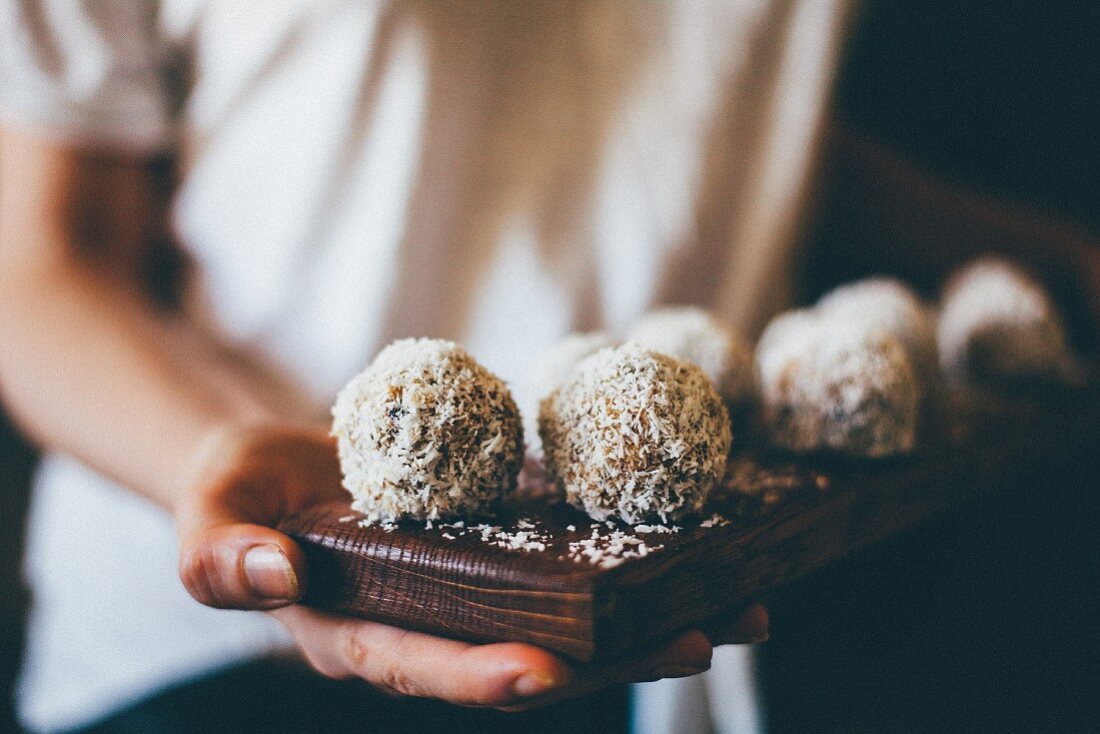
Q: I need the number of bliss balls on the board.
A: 7